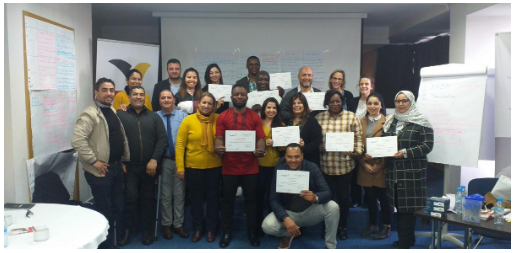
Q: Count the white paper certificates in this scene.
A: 9